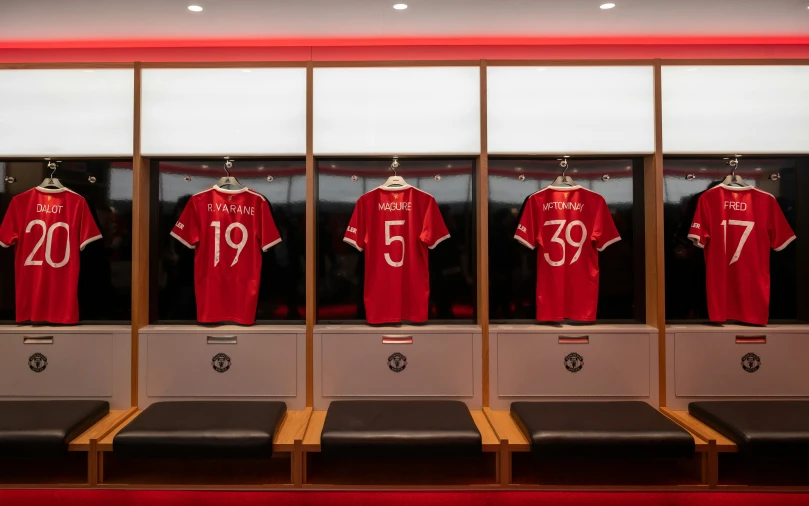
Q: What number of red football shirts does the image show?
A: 5